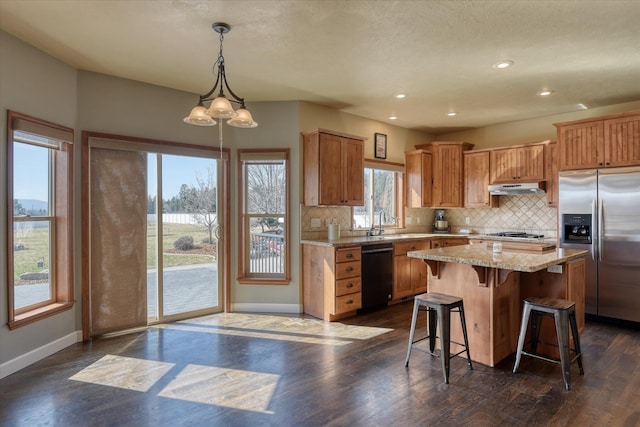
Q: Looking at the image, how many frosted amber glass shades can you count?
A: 3